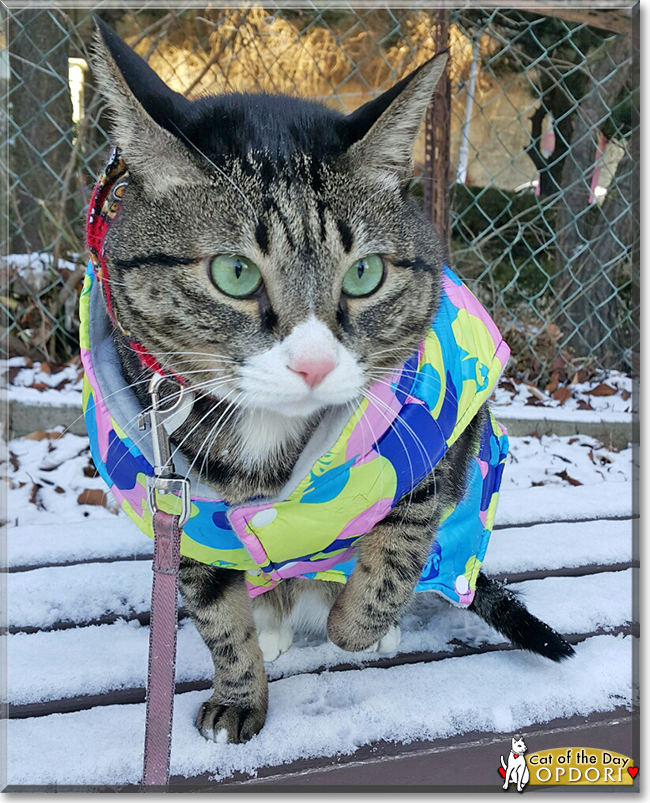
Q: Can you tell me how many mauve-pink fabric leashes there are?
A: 1